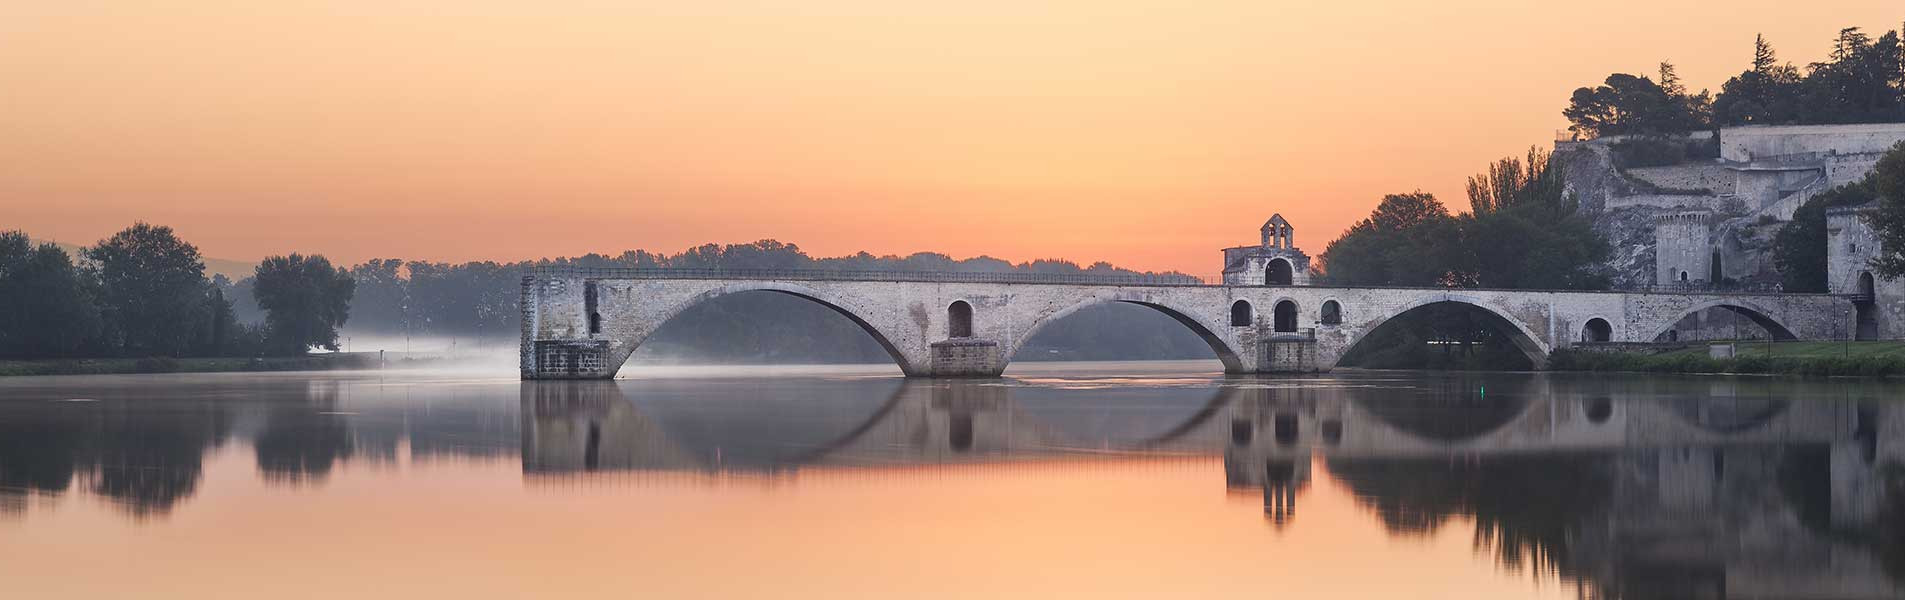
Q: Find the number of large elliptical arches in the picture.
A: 4